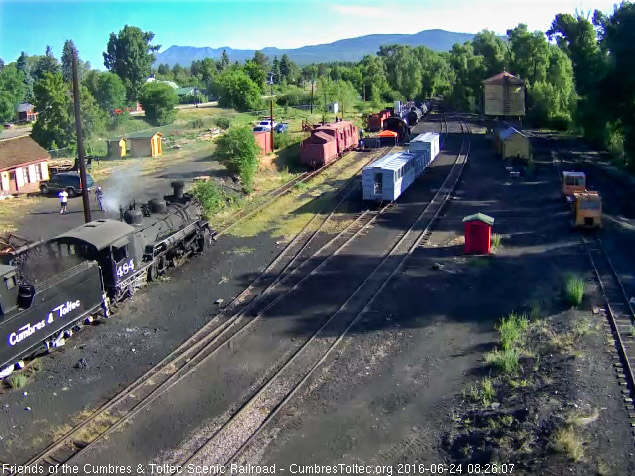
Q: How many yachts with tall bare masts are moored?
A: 0